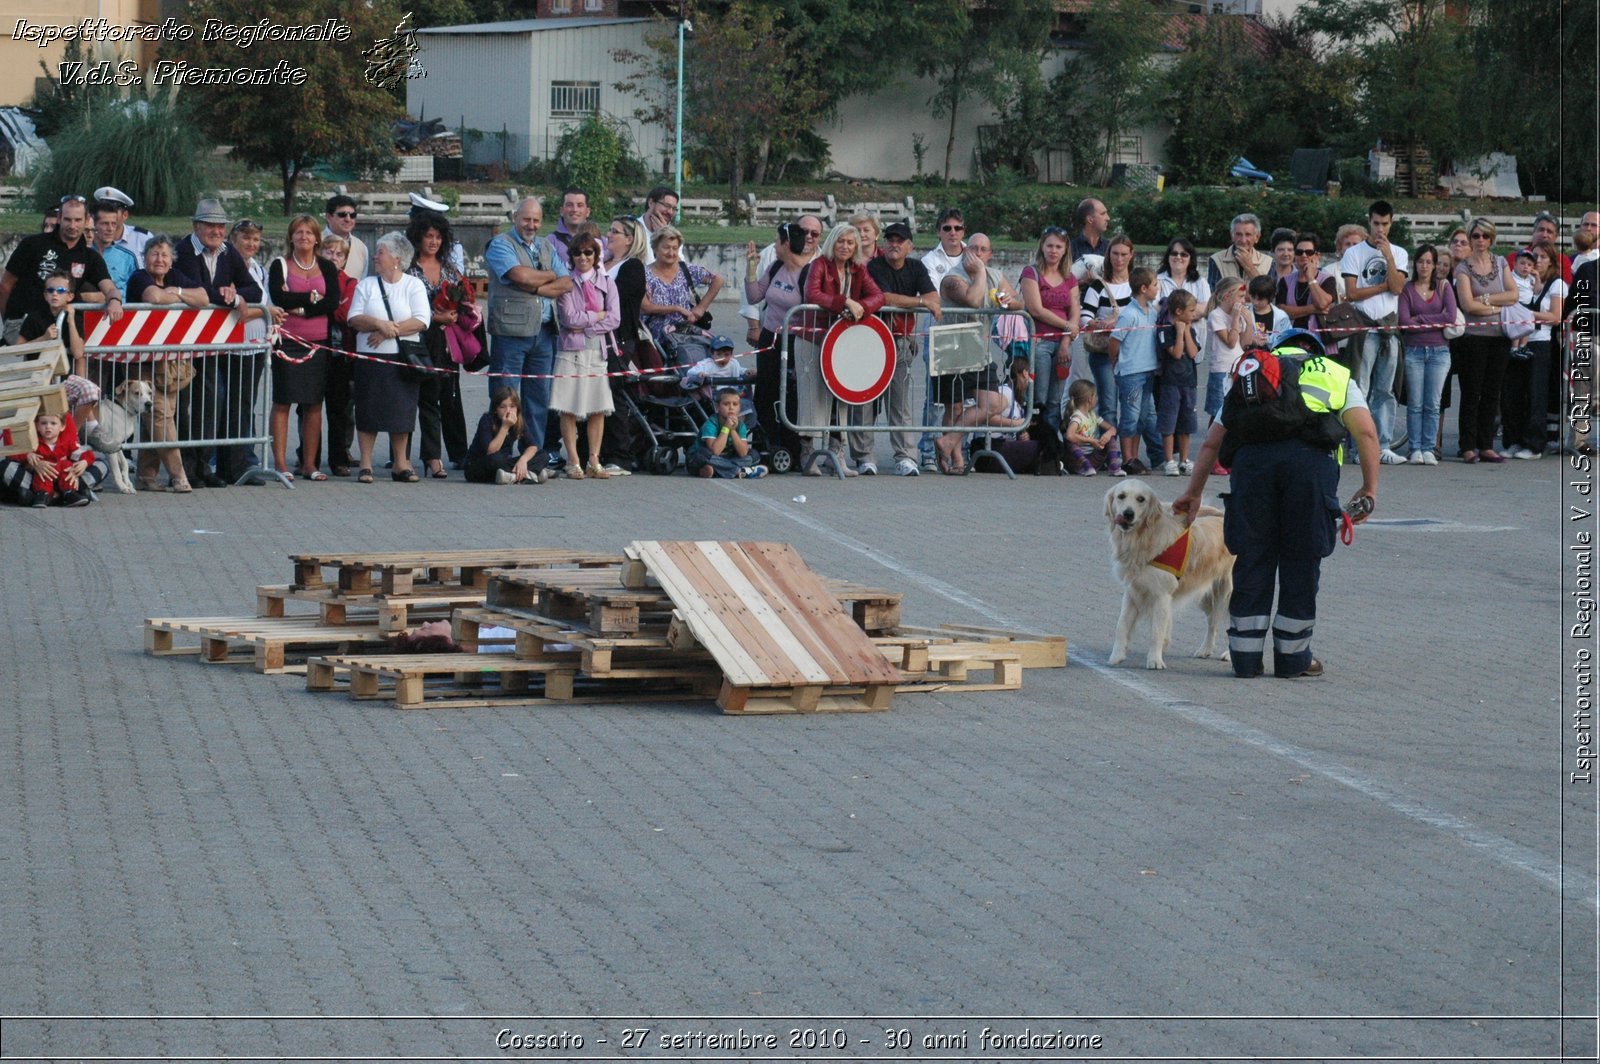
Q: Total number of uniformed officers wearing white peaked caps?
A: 2